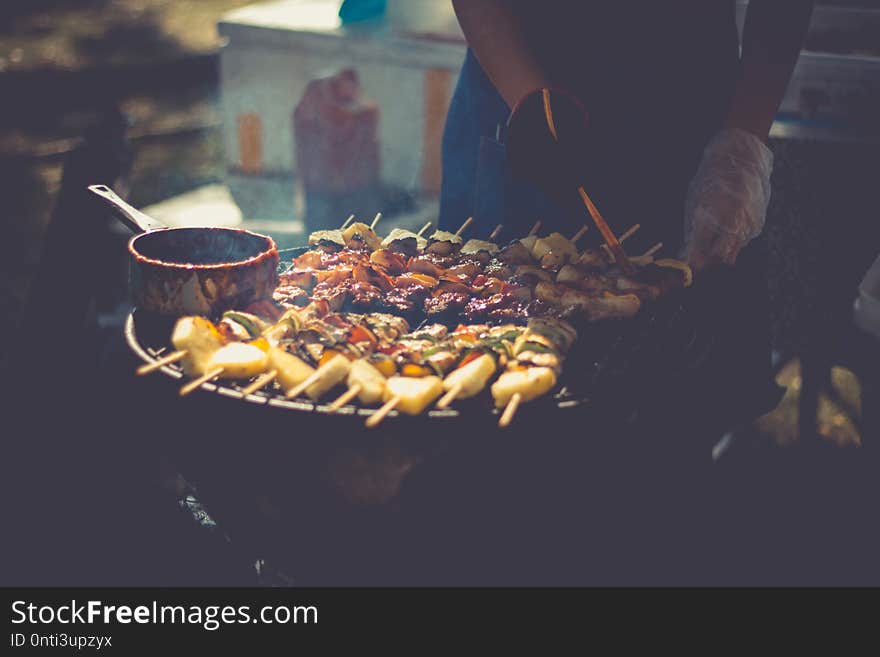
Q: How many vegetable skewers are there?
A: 8